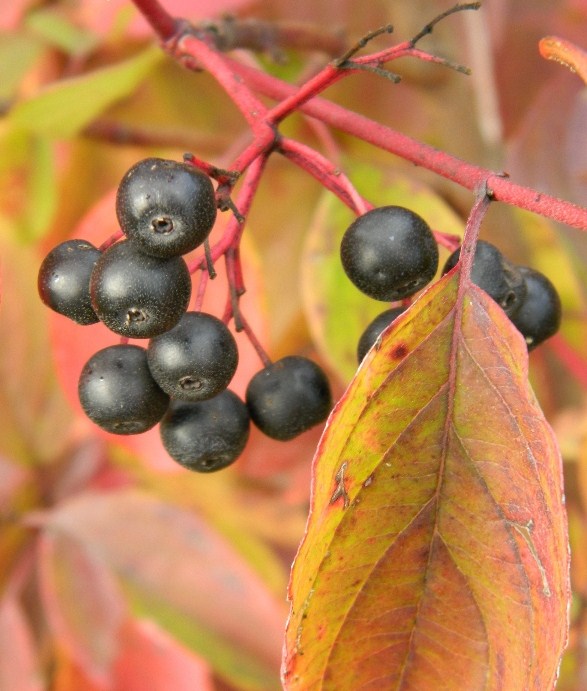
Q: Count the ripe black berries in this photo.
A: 11